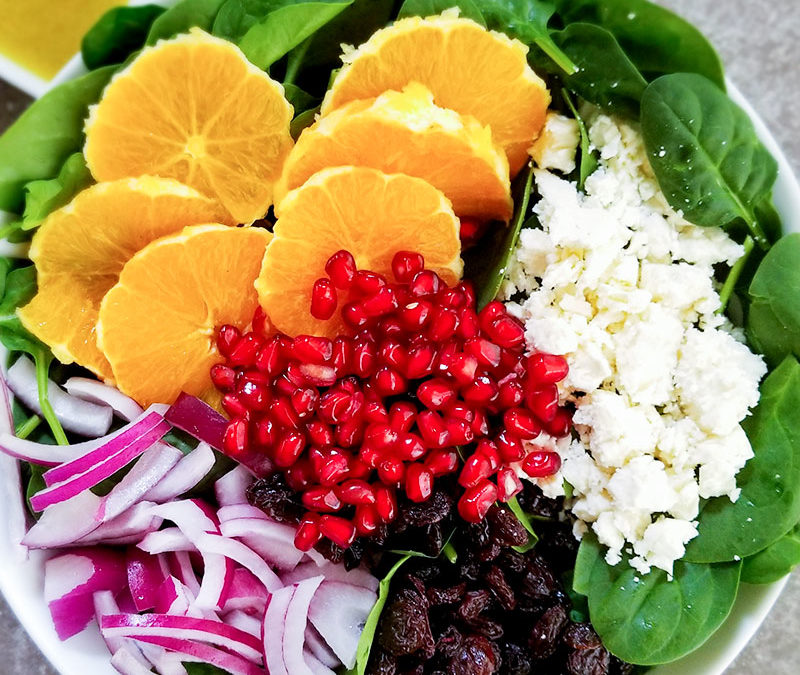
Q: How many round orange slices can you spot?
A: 6